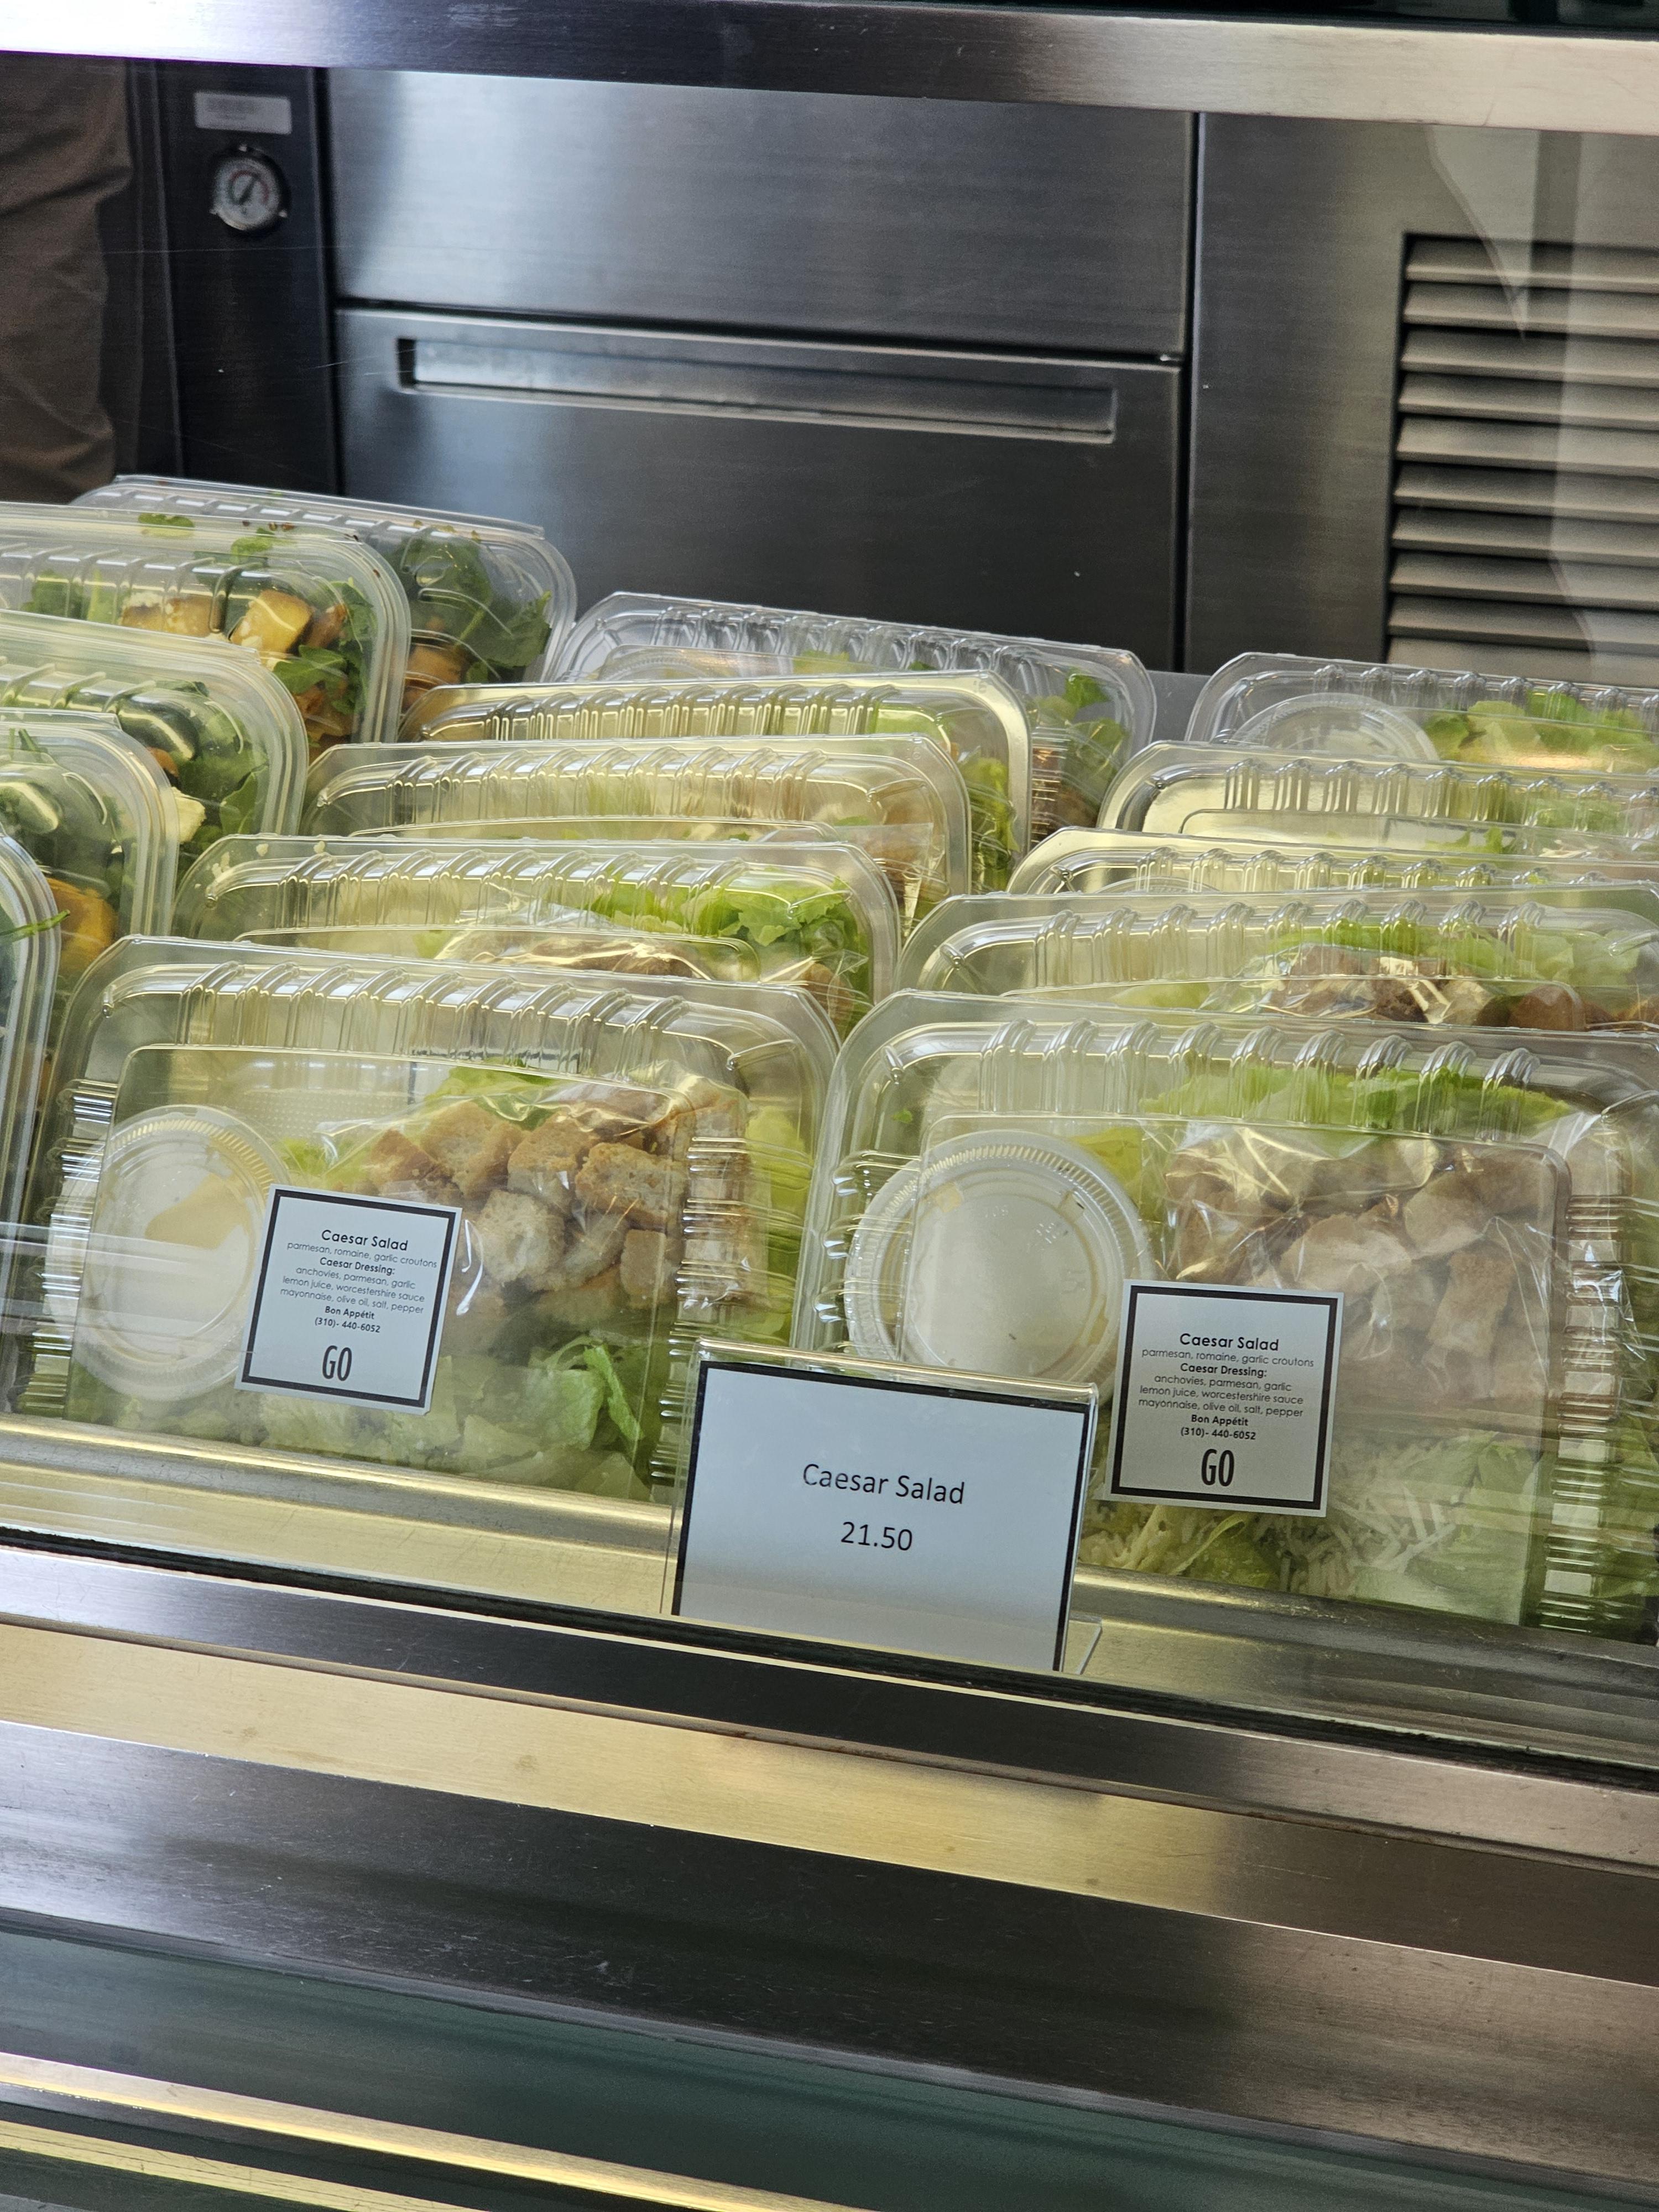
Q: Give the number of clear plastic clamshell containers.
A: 15